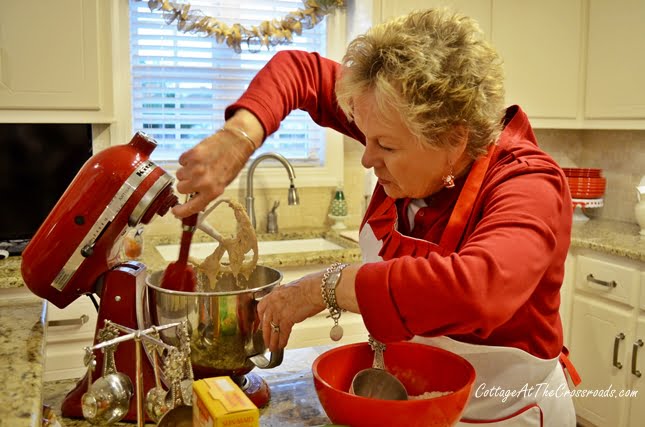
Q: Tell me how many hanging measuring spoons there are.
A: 5